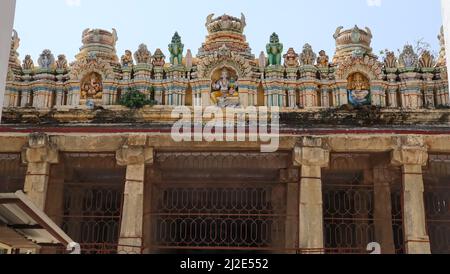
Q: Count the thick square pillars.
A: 4